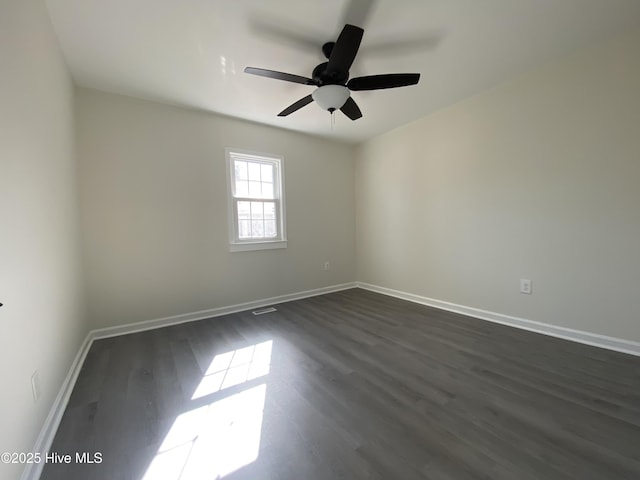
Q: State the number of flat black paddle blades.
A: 5